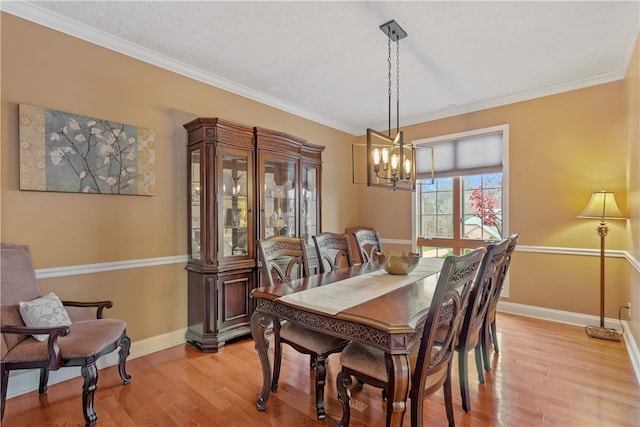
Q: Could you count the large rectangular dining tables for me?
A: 1